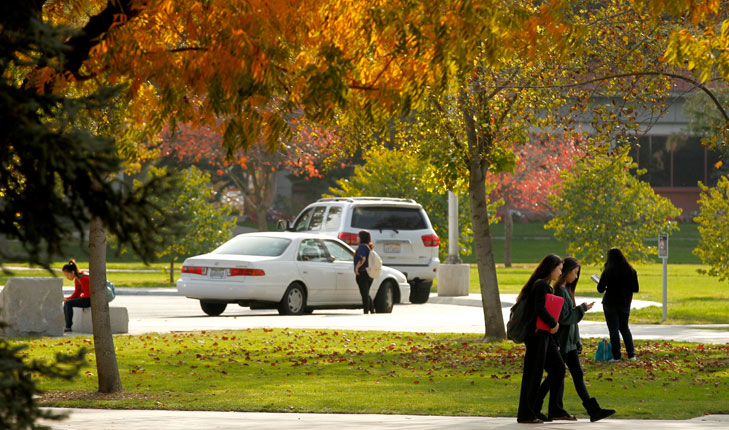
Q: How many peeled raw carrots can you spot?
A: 0